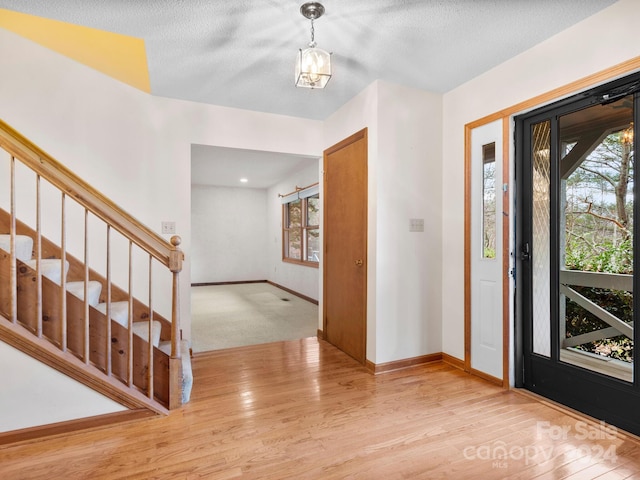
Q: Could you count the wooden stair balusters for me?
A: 7